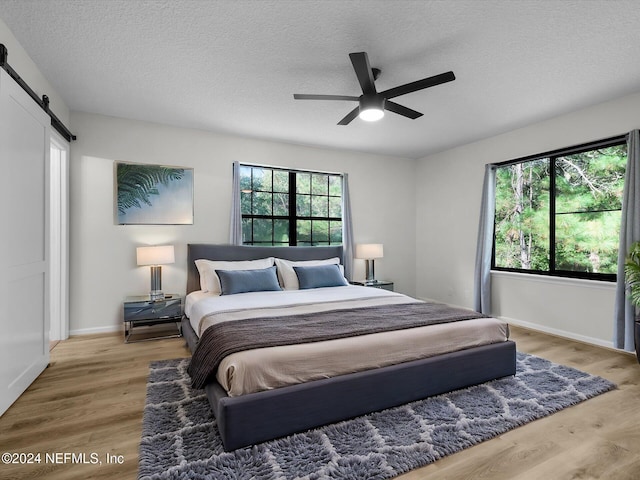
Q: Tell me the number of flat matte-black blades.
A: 5